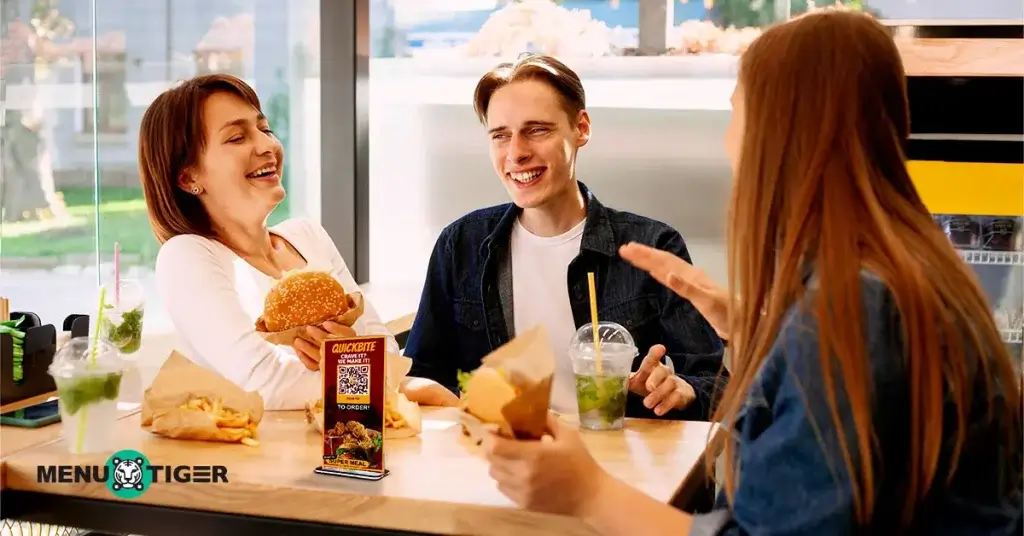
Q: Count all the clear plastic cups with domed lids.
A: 3